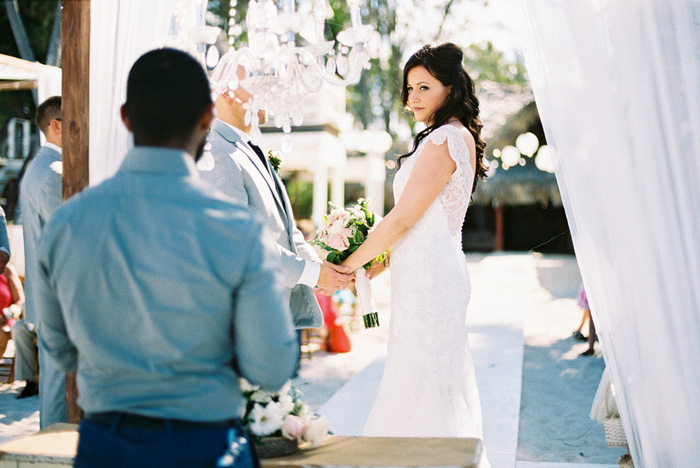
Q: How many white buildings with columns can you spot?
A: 1